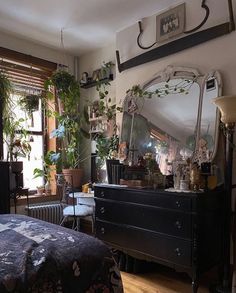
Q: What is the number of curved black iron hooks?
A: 2